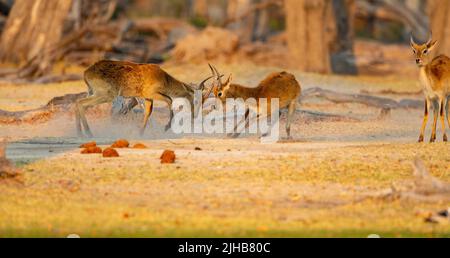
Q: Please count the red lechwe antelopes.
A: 3